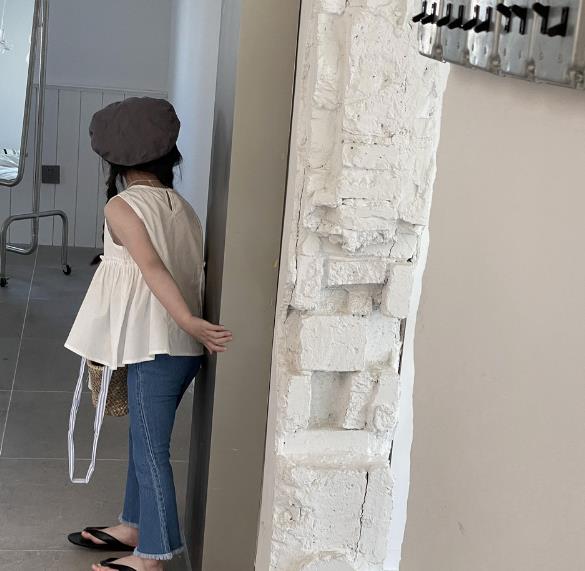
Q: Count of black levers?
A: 10